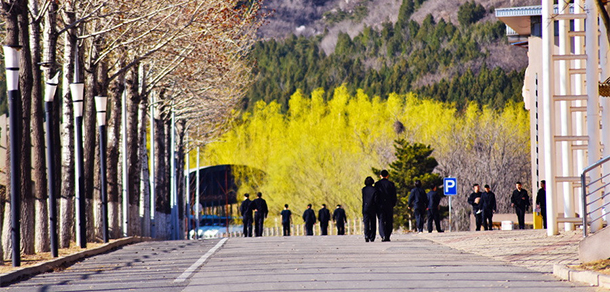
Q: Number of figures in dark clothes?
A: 14